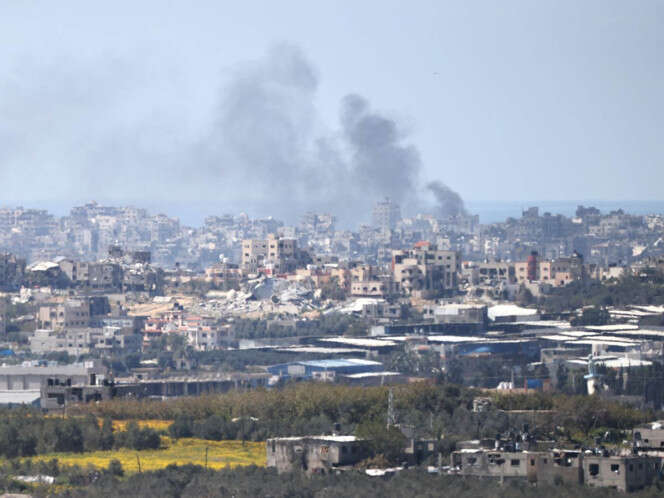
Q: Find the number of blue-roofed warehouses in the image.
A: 1